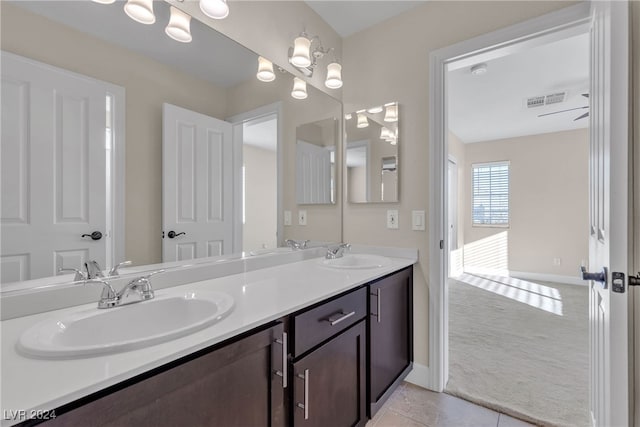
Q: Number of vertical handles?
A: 3